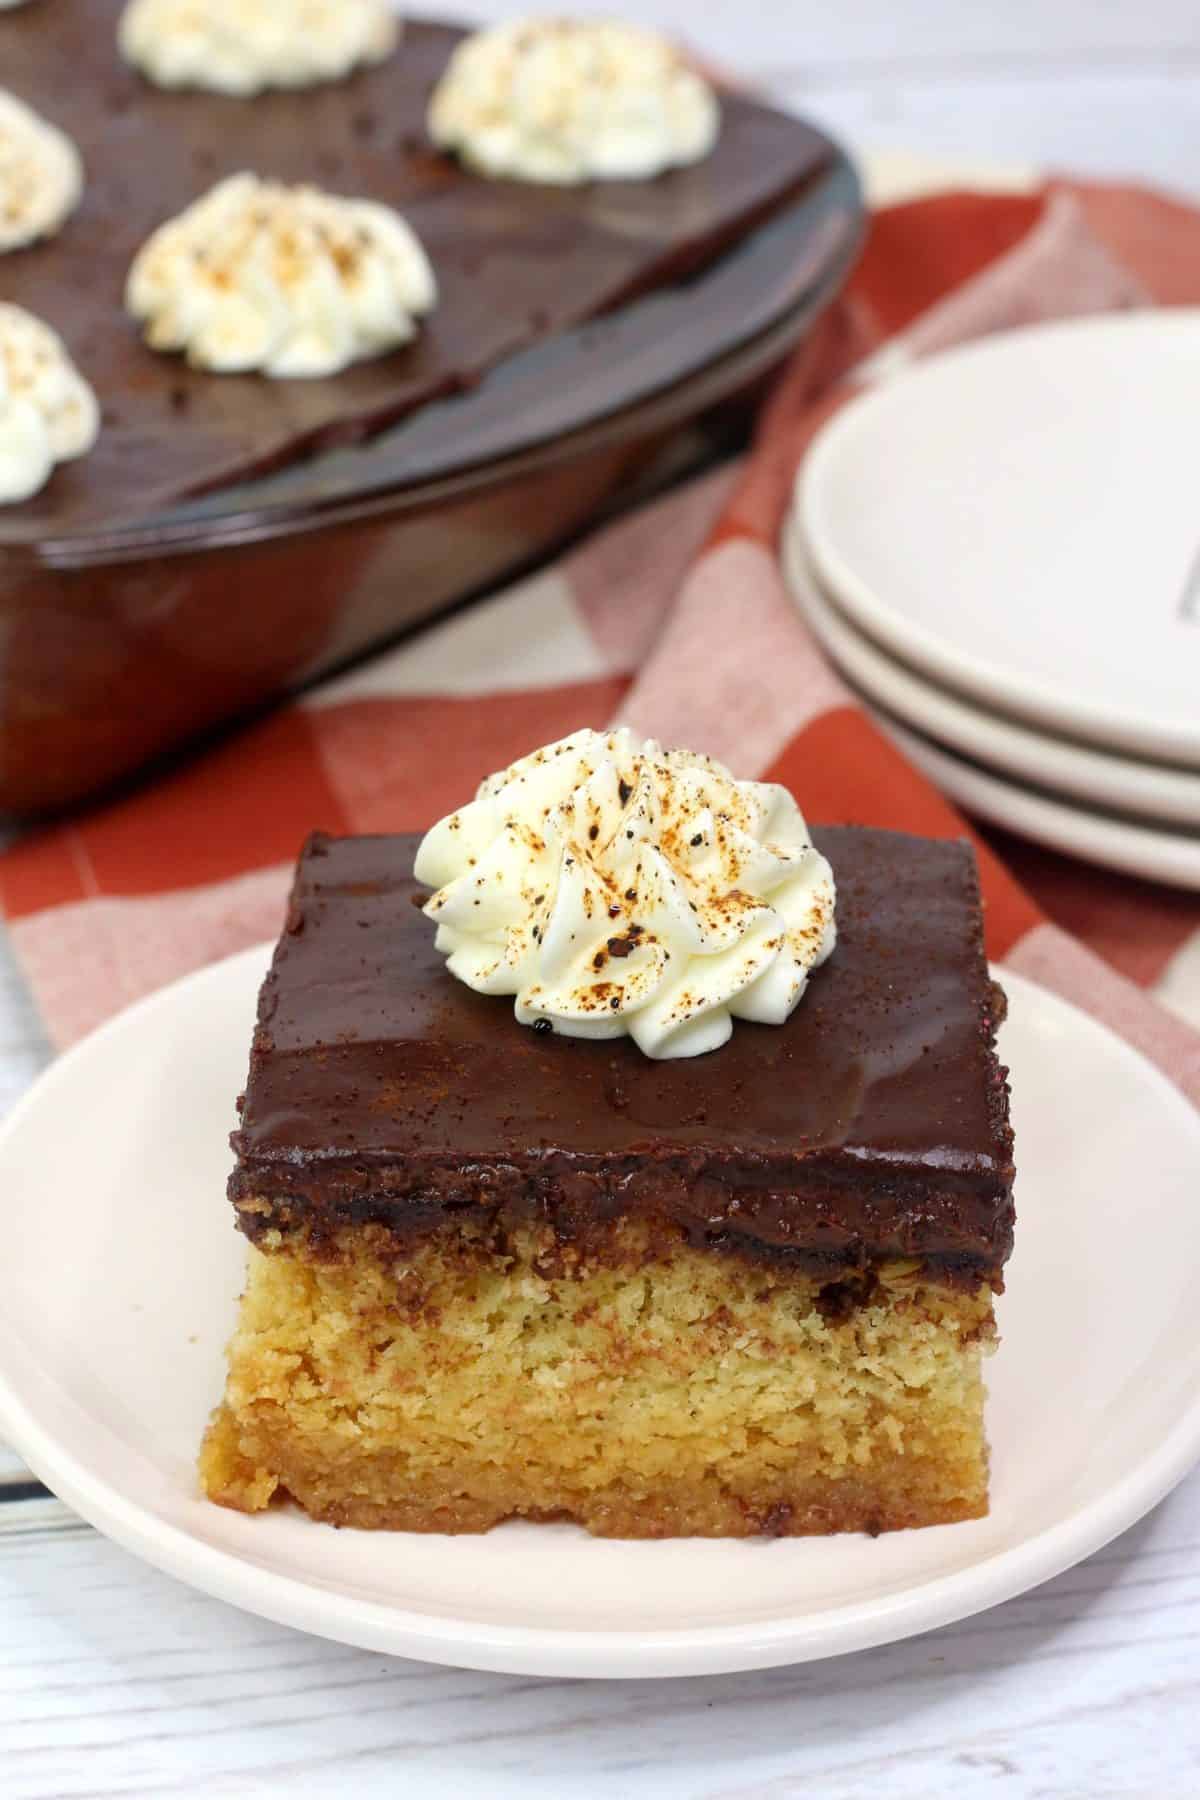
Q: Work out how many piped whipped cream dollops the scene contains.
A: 6